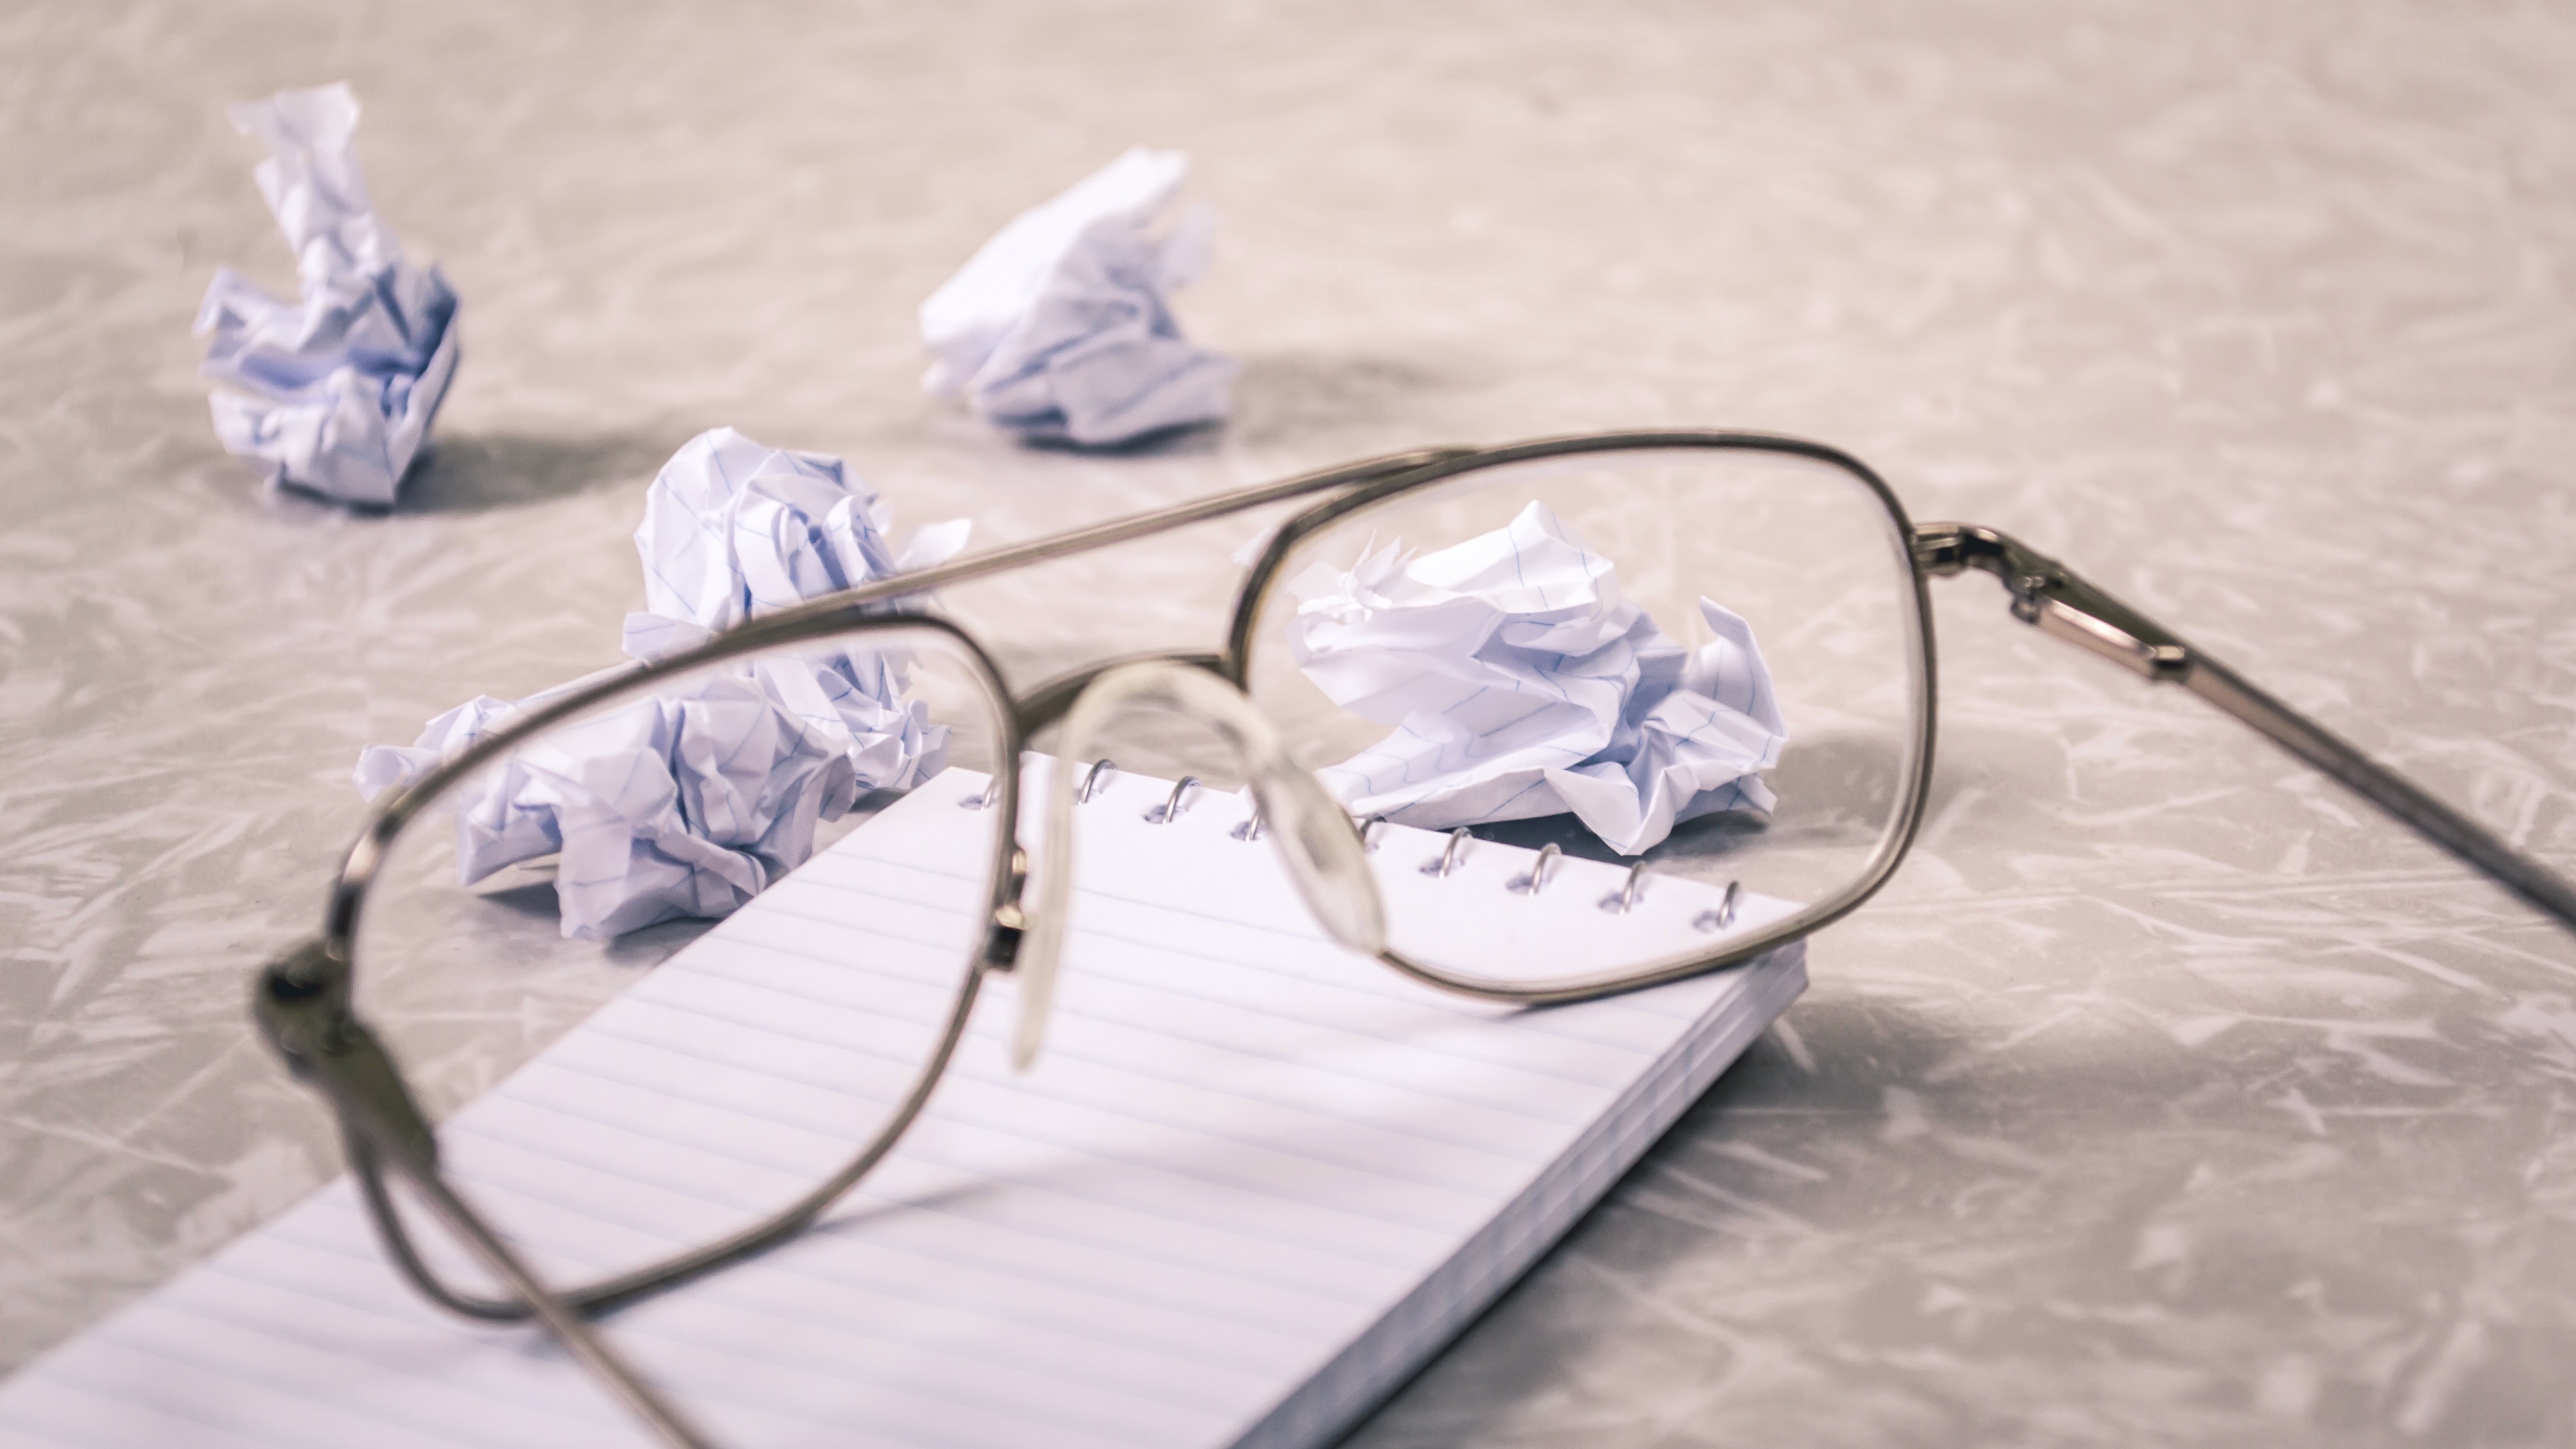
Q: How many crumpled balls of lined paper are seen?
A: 5